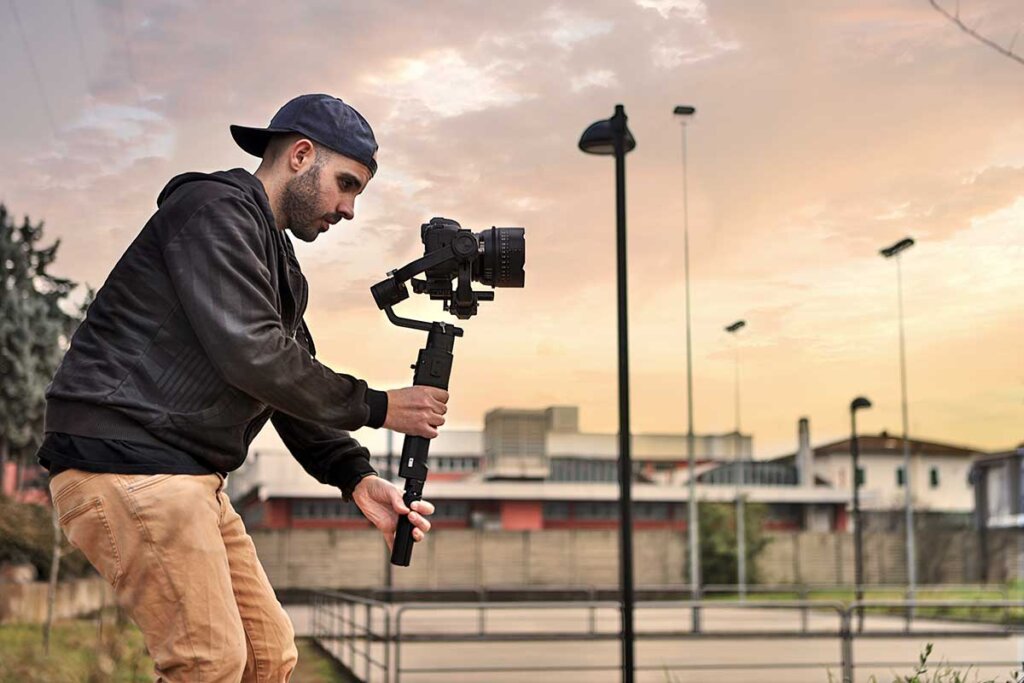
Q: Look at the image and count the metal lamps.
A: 5